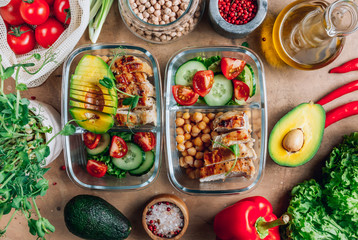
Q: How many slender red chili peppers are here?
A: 3